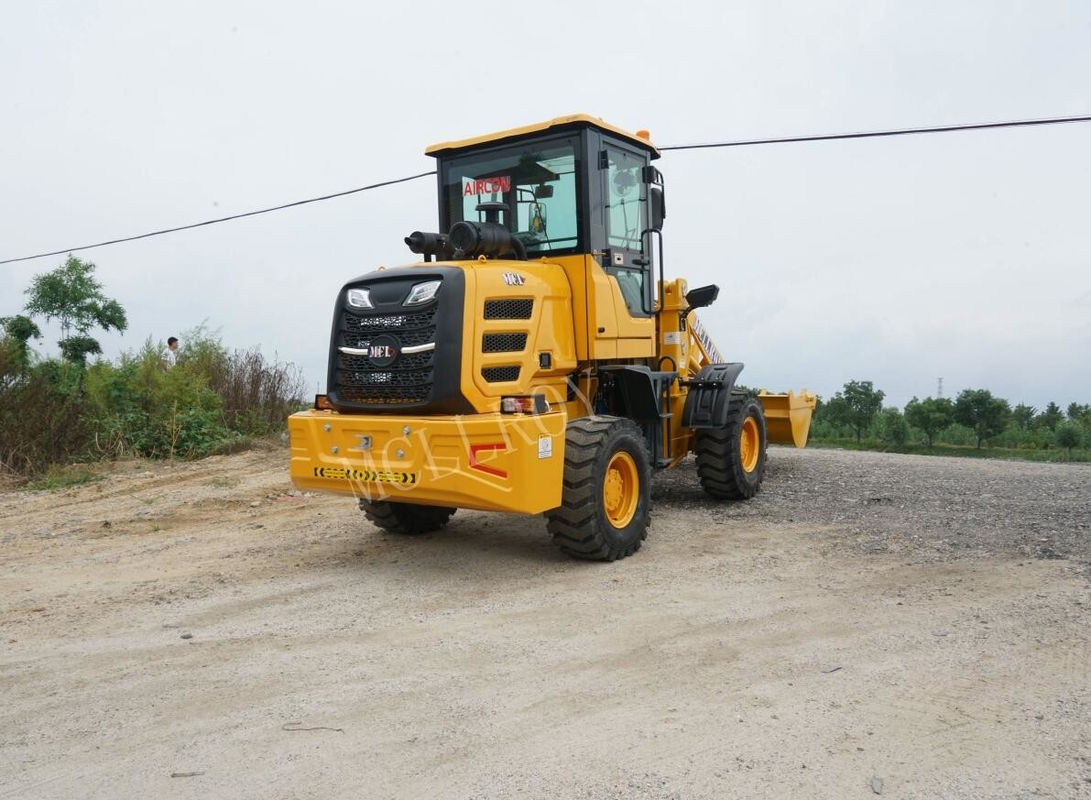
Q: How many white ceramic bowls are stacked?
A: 0